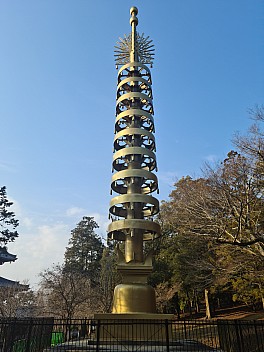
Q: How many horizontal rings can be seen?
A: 9